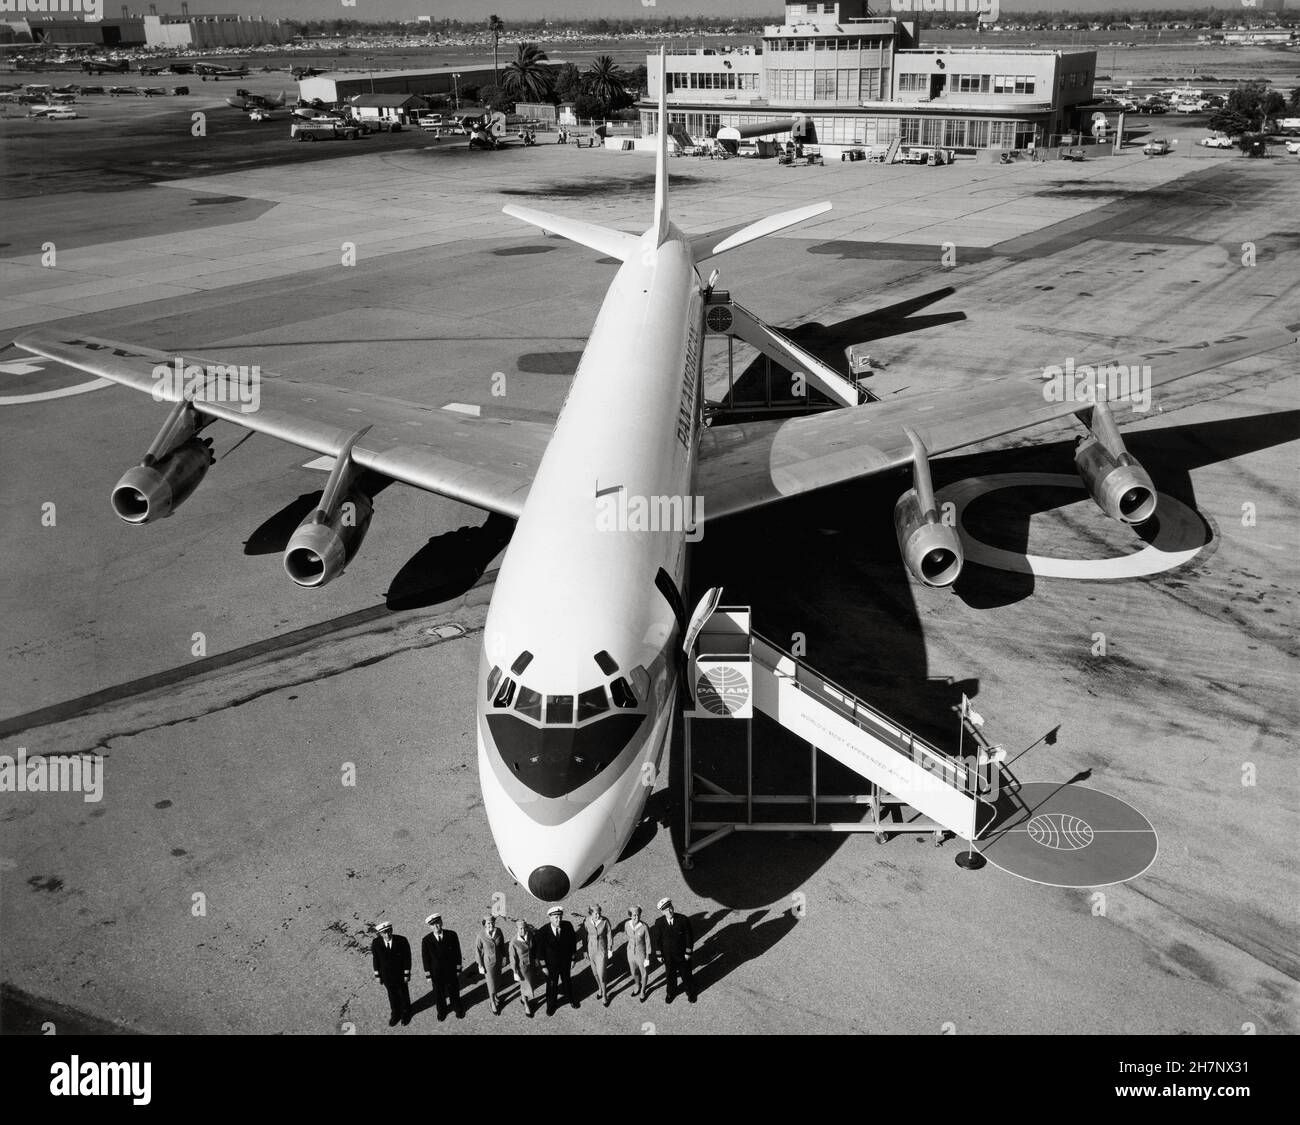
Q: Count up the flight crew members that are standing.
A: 8